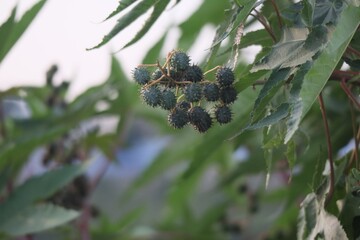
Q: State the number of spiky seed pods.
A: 14